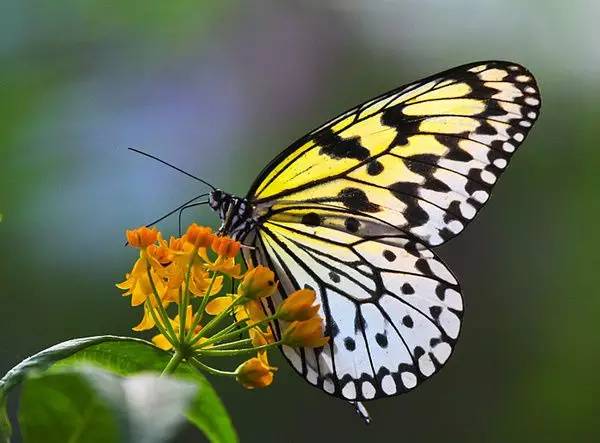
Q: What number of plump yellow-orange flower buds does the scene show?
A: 4